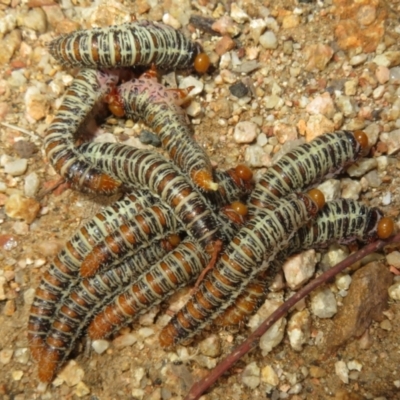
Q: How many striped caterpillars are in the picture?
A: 11